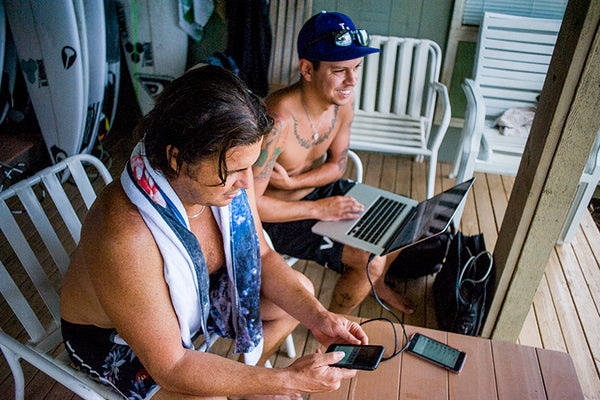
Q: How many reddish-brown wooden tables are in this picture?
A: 1